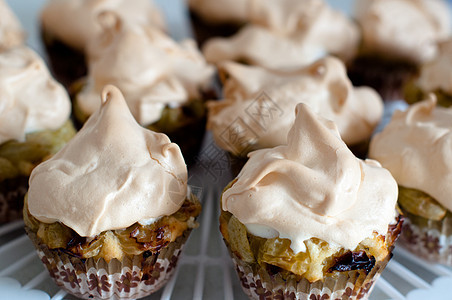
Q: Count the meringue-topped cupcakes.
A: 12